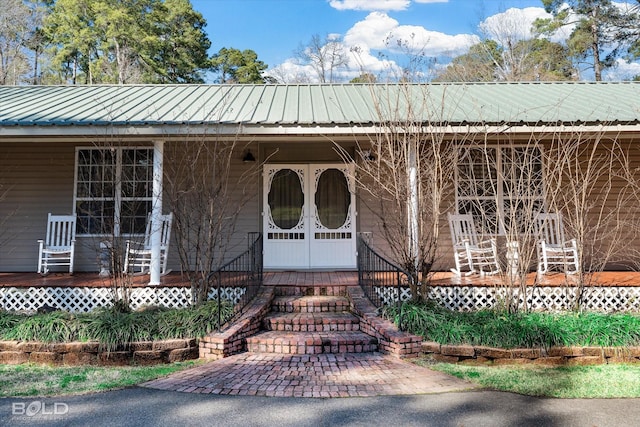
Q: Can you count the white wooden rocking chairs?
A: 4